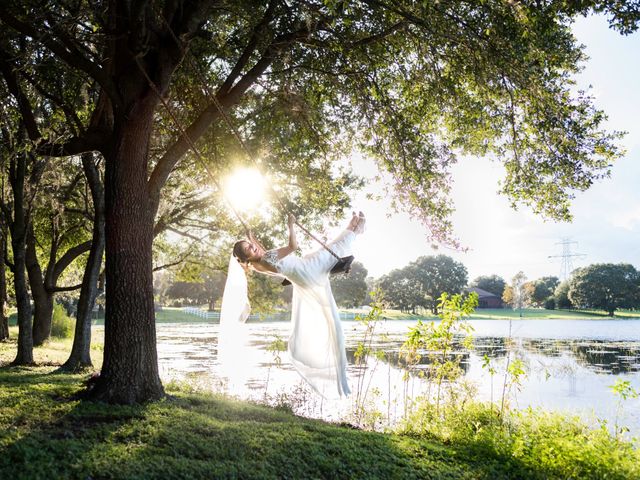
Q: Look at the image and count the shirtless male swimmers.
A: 0